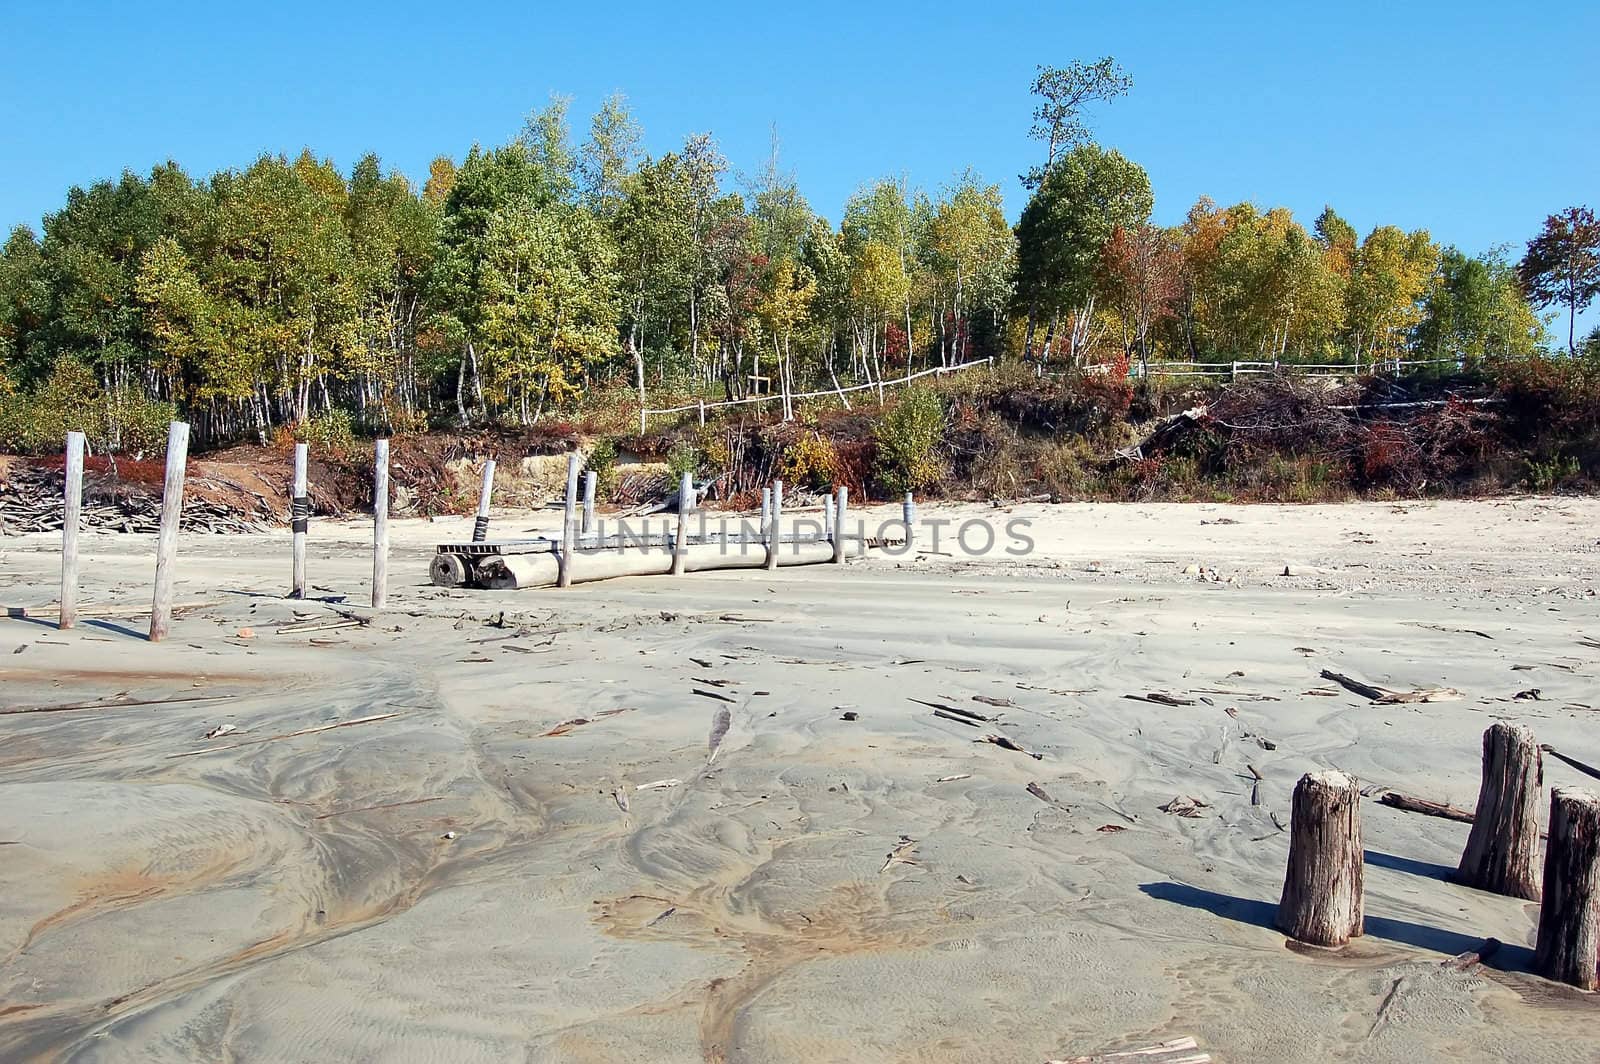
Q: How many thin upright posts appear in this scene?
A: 13